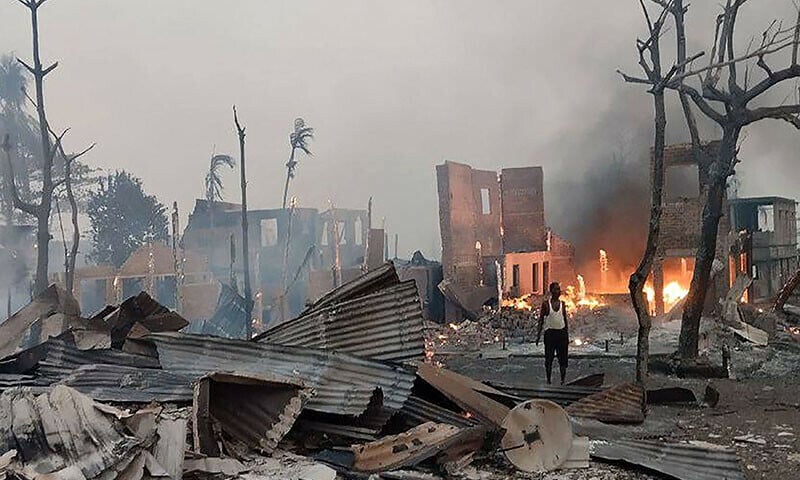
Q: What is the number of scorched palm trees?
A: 2